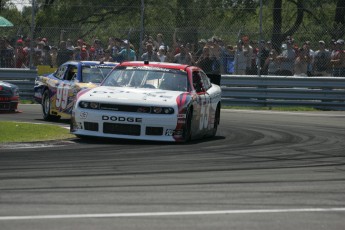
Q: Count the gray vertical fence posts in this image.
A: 3